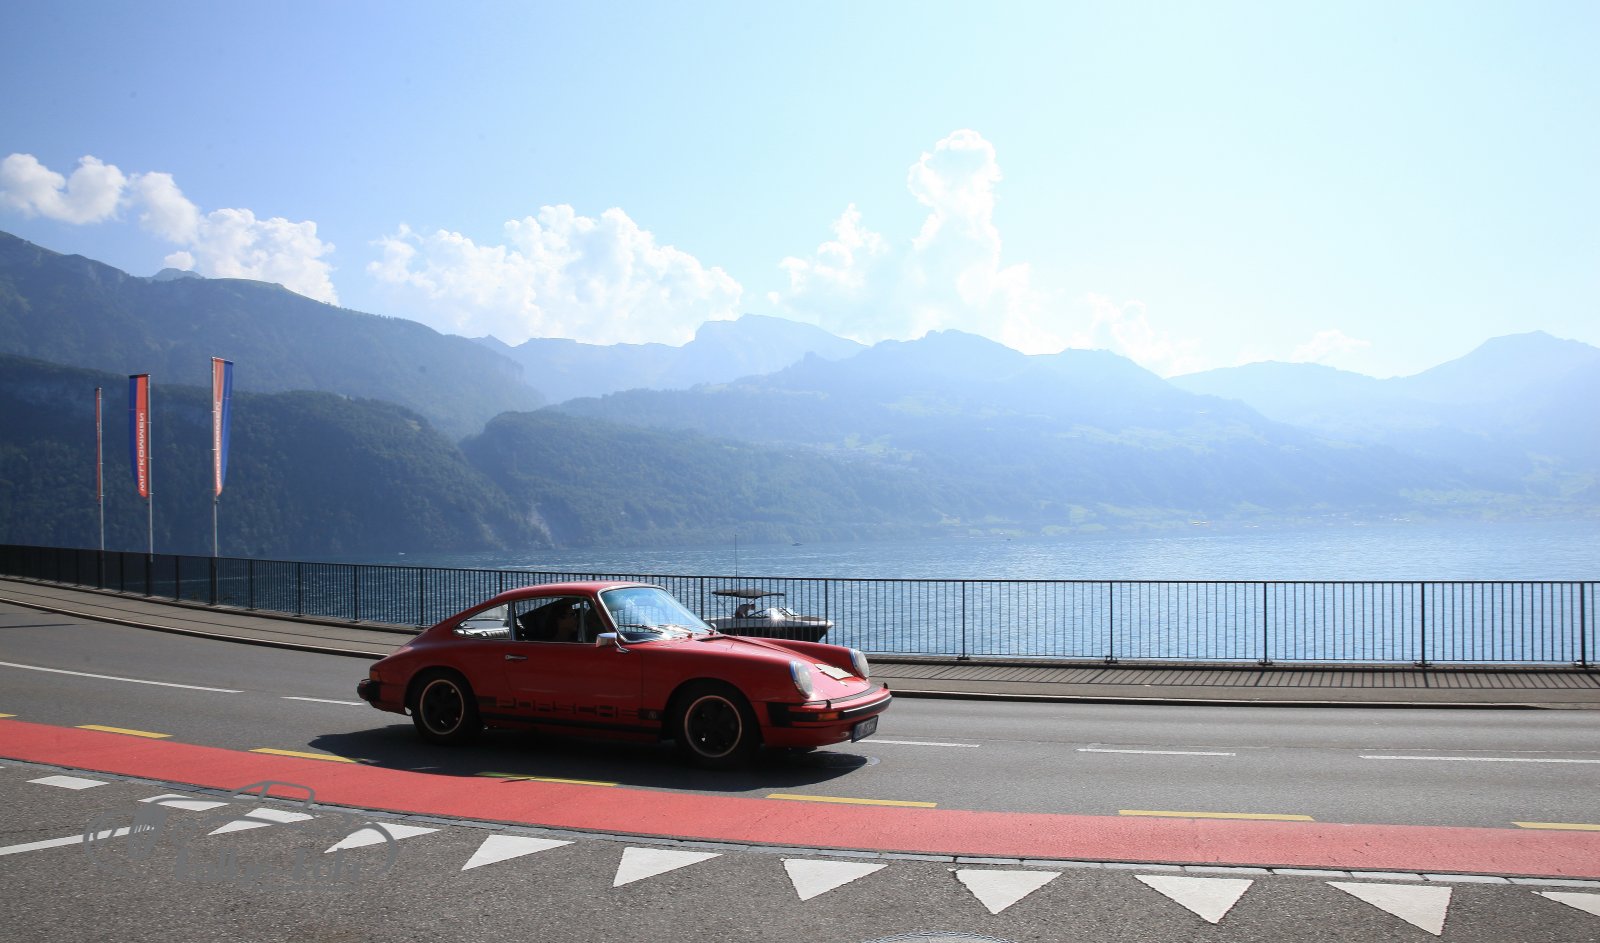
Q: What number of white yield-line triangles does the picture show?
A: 9